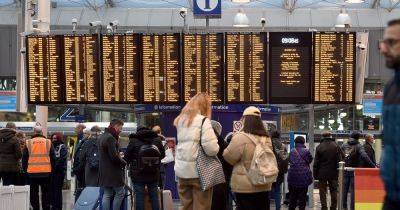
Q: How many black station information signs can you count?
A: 8